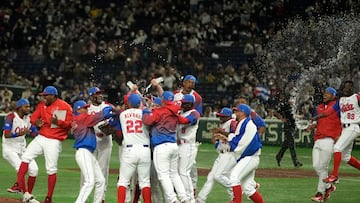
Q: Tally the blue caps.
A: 12